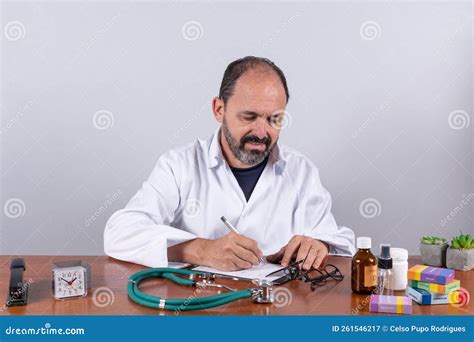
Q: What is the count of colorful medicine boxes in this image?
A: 4